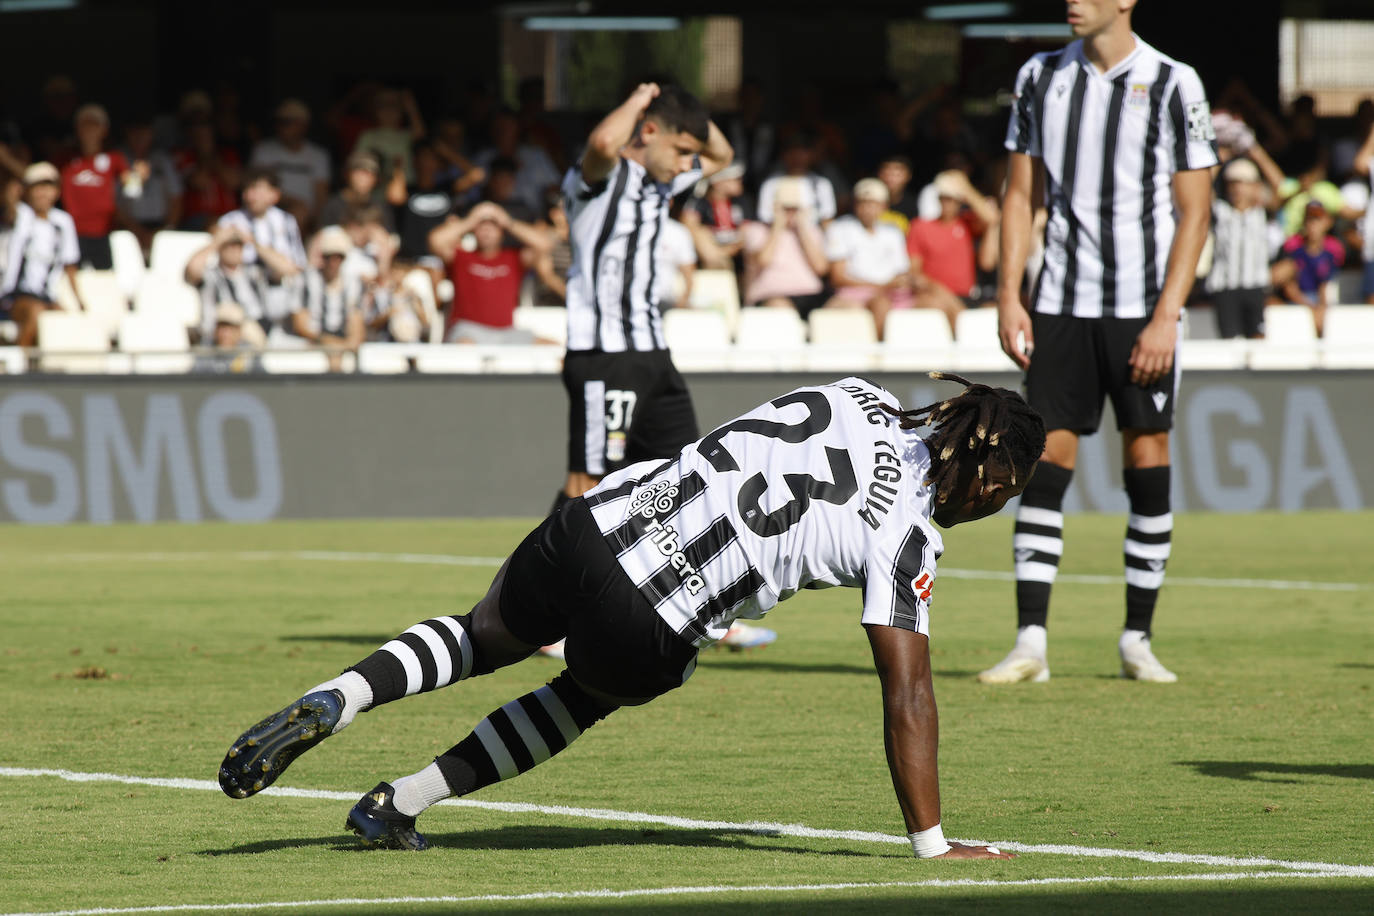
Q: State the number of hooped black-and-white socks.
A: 4